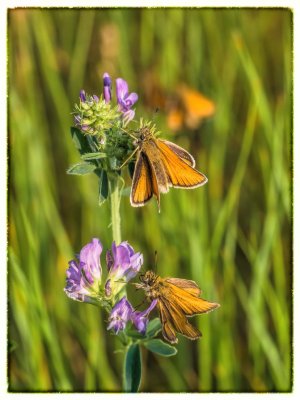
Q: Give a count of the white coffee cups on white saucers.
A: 0